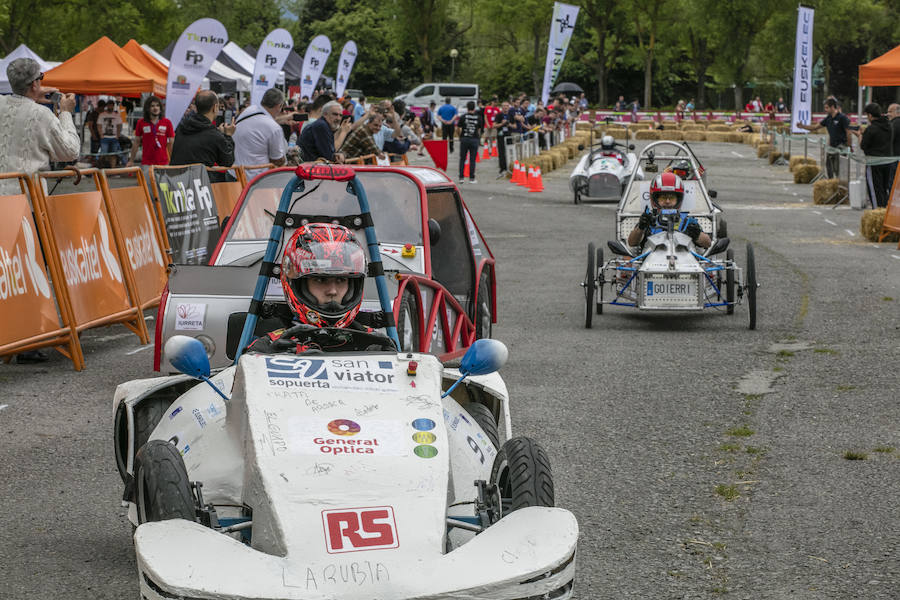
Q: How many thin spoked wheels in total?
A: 4